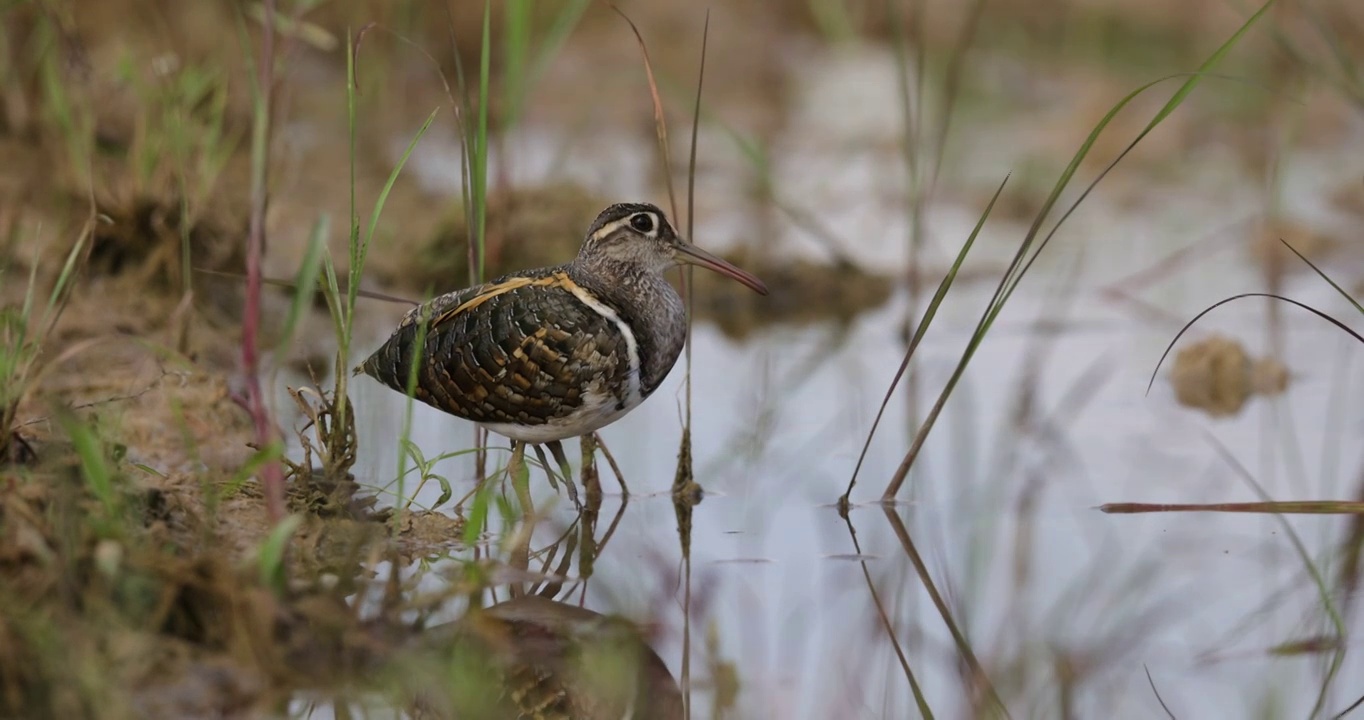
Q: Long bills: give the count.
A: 1